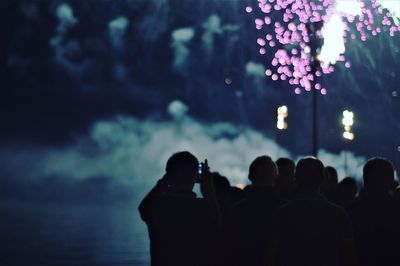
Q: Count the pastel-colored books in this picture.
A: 0